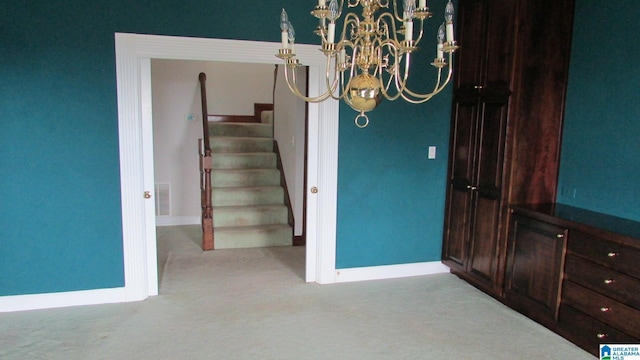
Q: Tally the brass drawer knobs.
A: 4